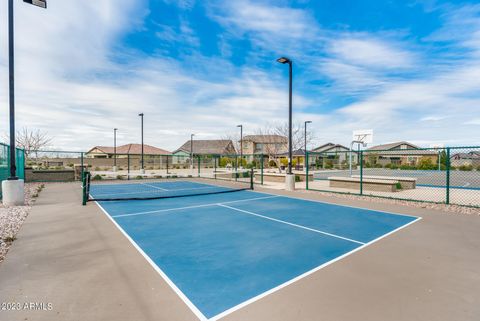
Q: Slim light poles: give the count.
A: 7